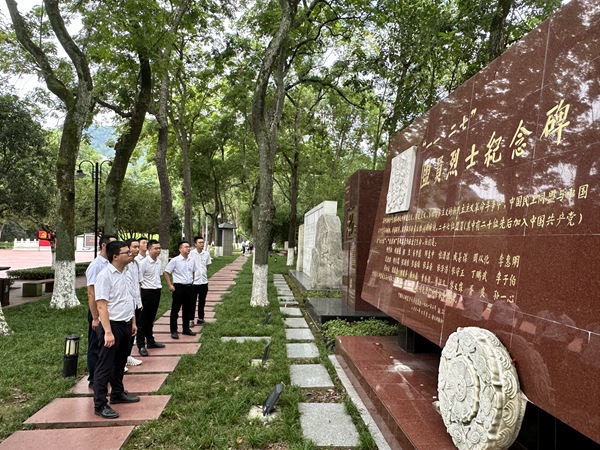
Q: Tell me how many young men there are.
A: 7